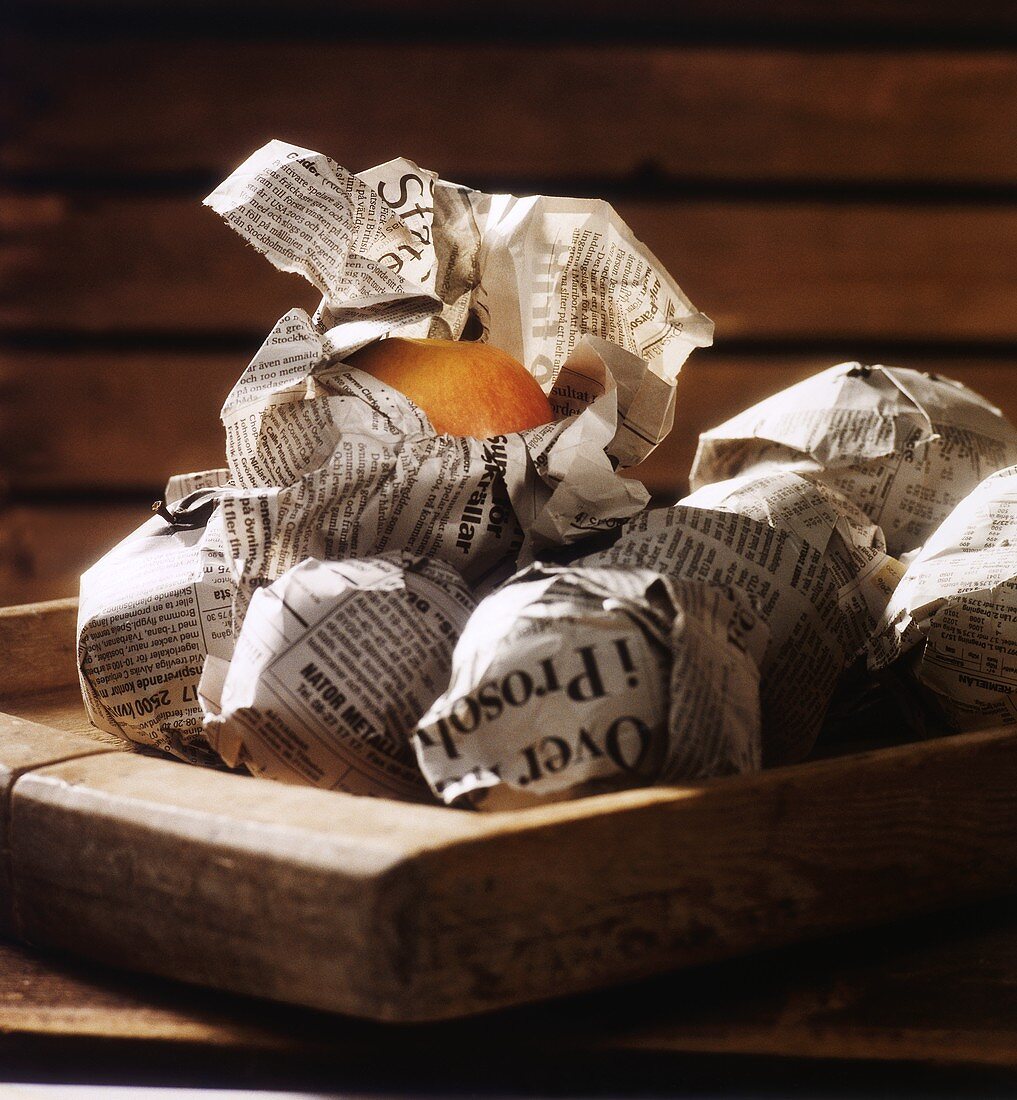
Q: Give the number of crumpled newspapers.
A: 7